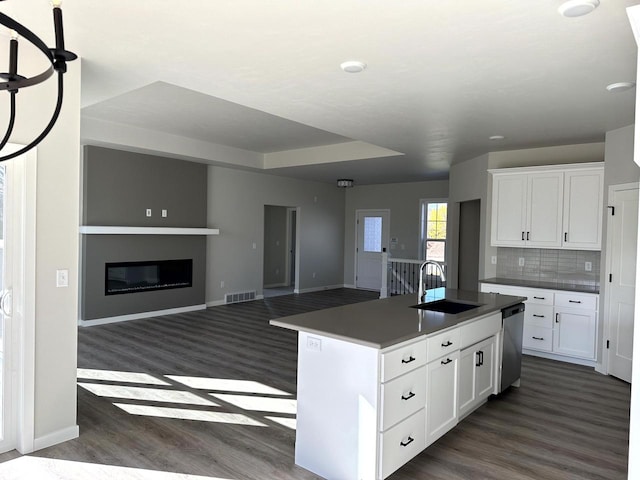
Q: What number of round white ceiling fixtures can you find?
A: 4